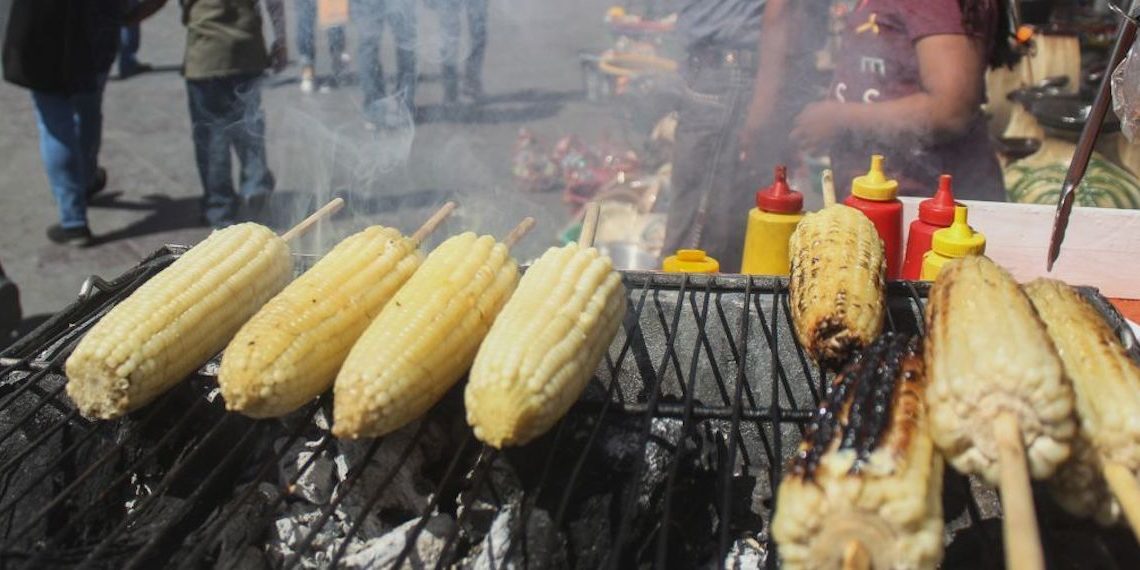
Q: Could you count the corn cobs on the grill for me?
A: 8